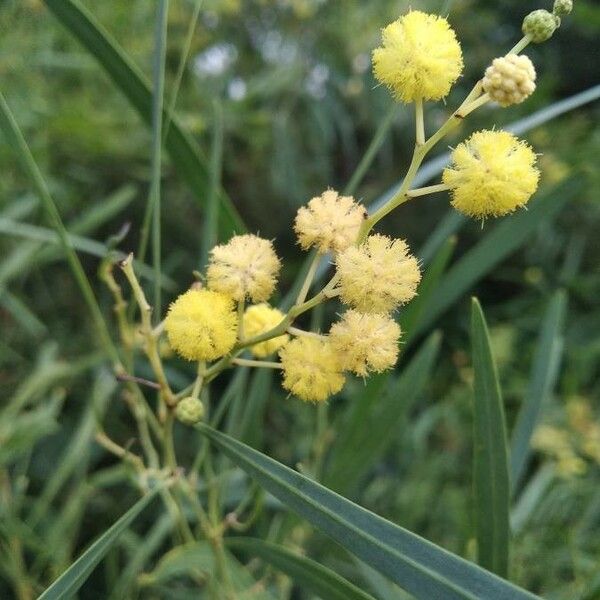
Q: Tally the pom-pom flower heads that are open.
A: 9